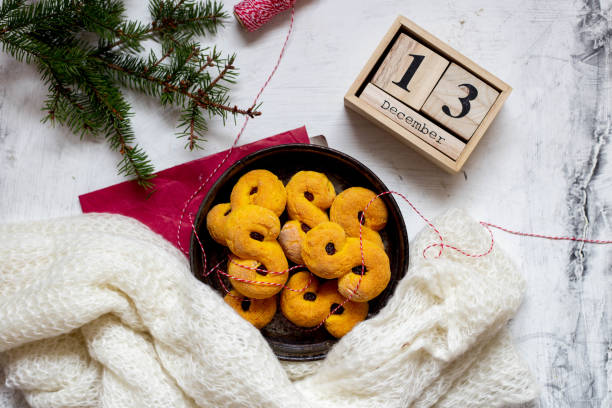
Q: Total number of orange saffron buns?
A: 7